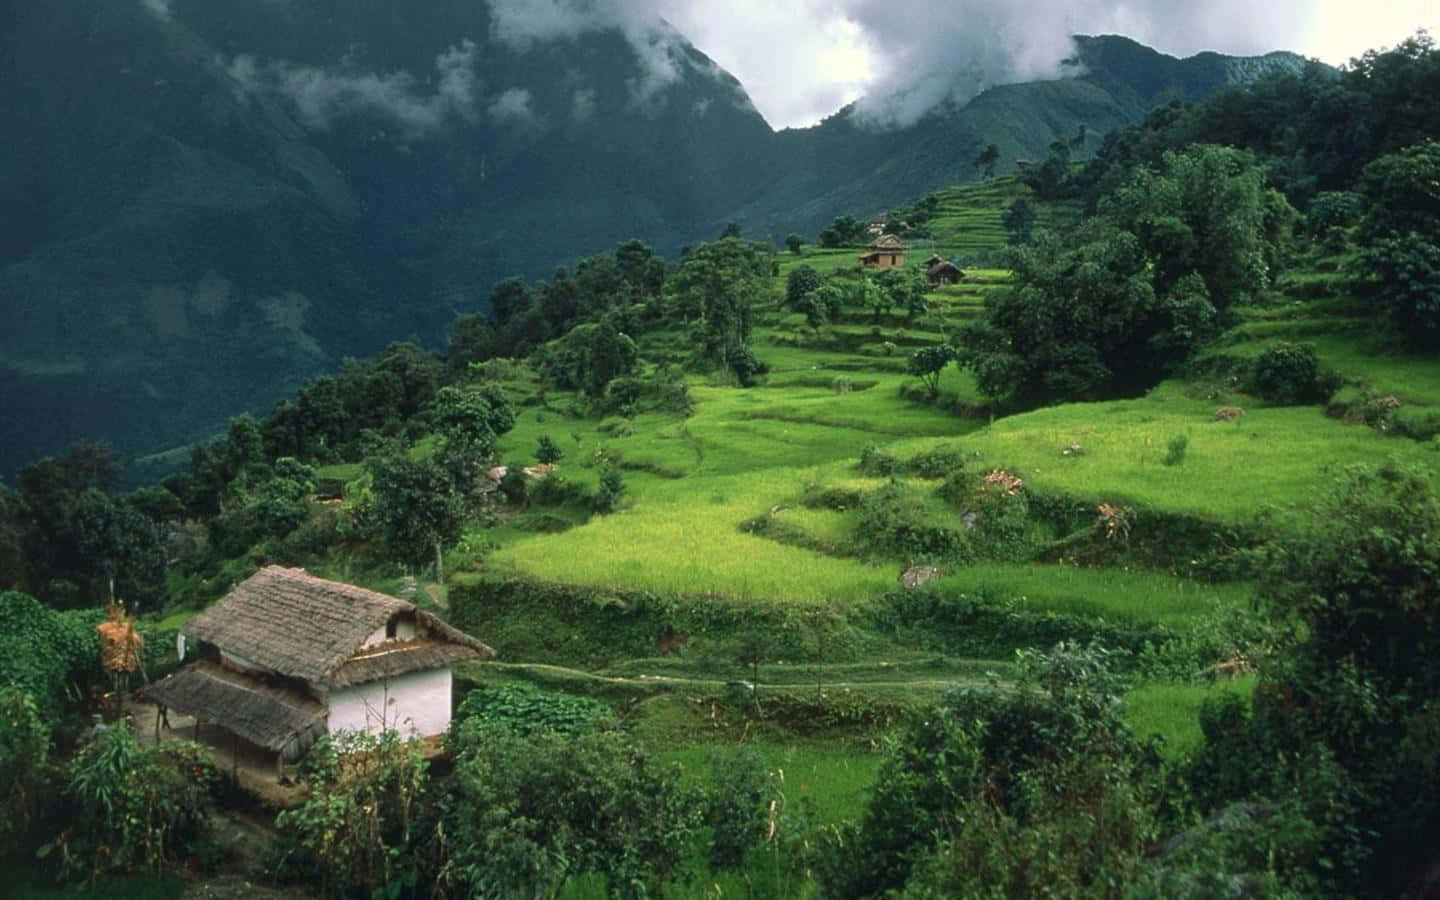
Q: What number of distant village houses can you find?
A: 3